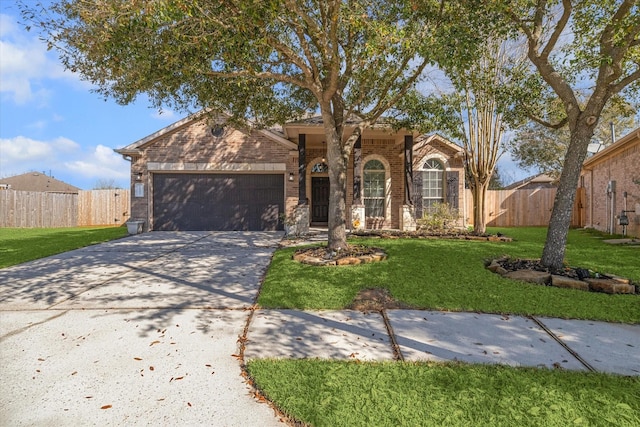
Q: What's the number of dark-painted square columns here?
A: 3